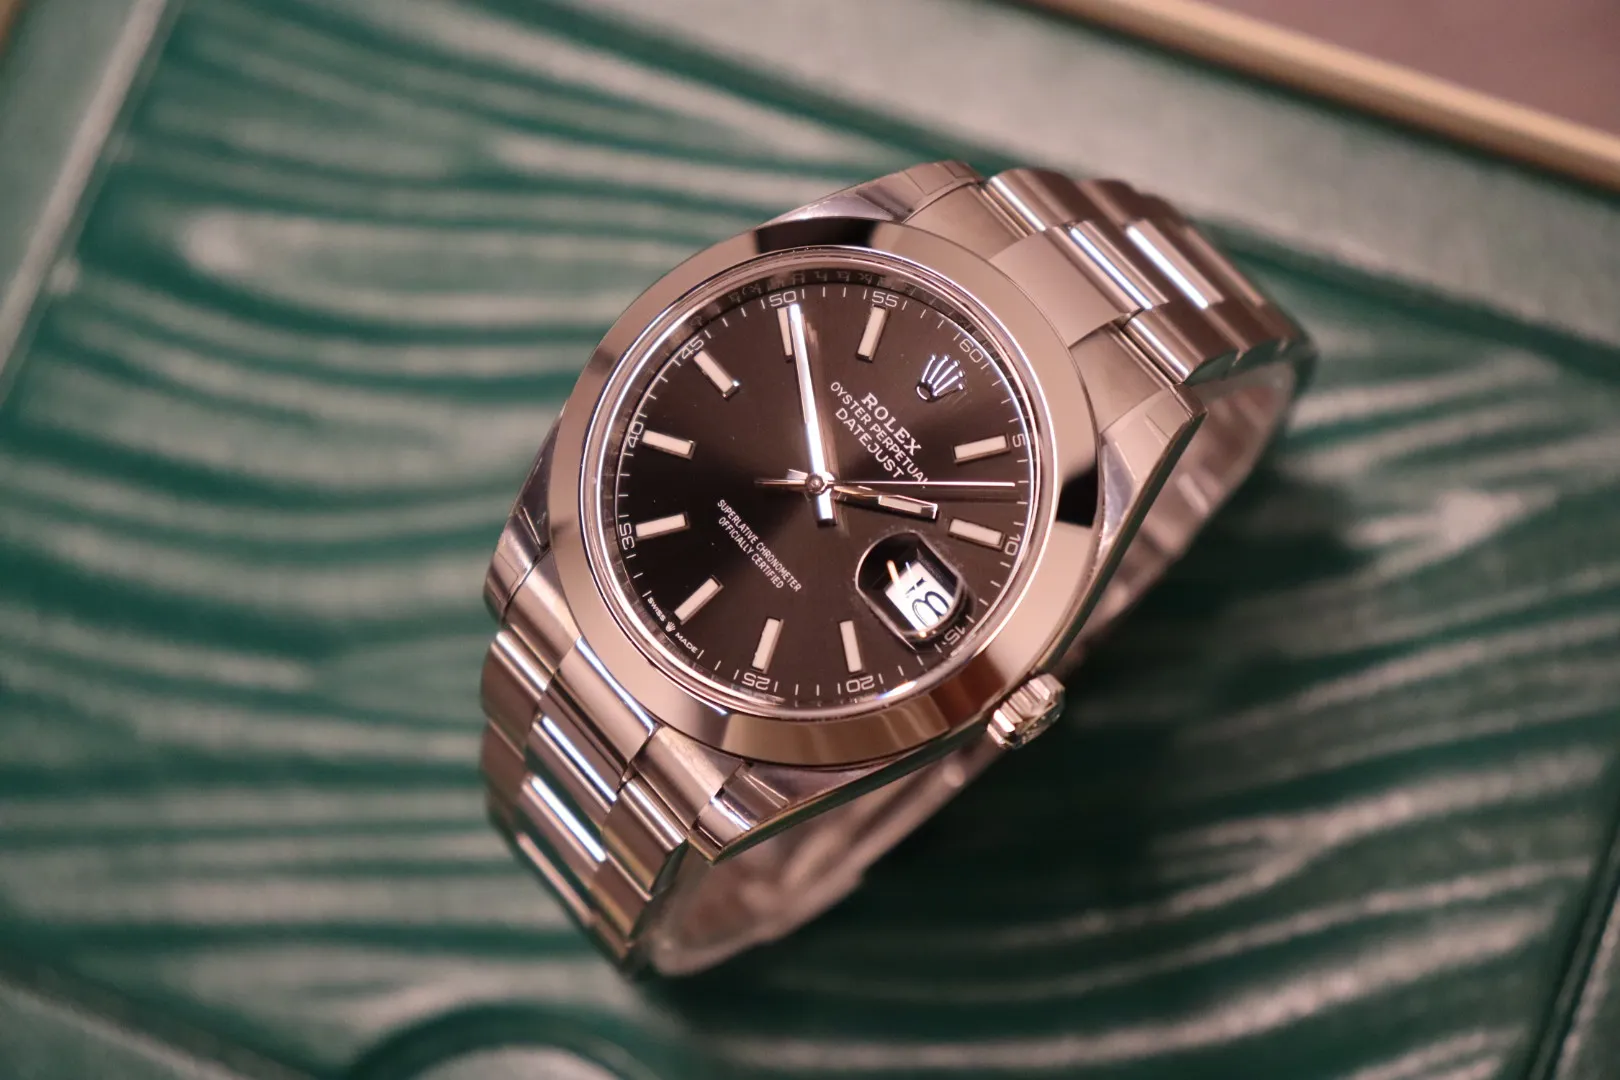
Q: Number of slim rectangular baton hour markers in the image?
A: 10